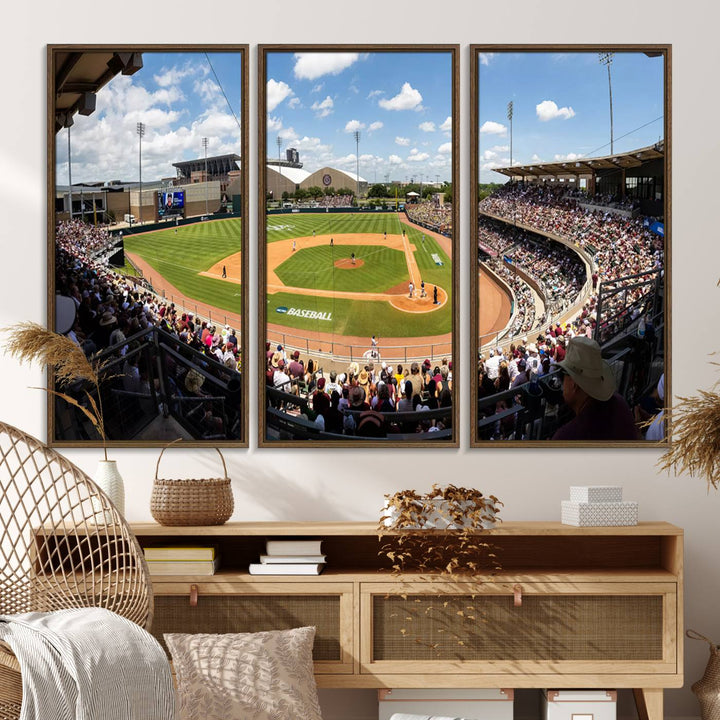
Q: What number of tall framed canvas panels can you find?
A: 3